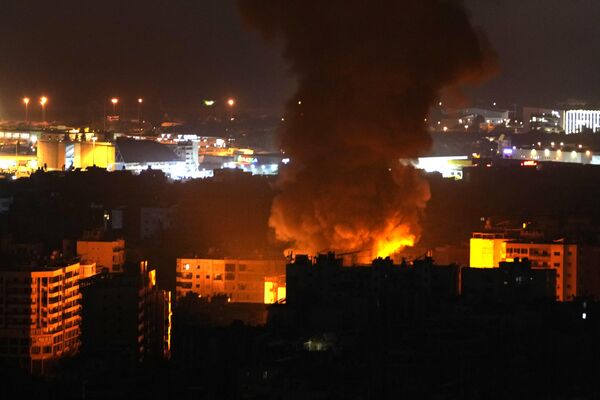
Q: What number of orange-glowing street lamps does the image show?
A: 5